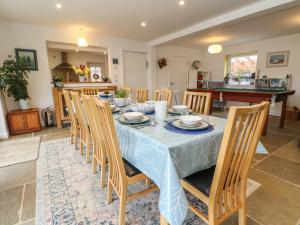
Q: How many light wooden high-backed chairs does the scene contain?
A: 10